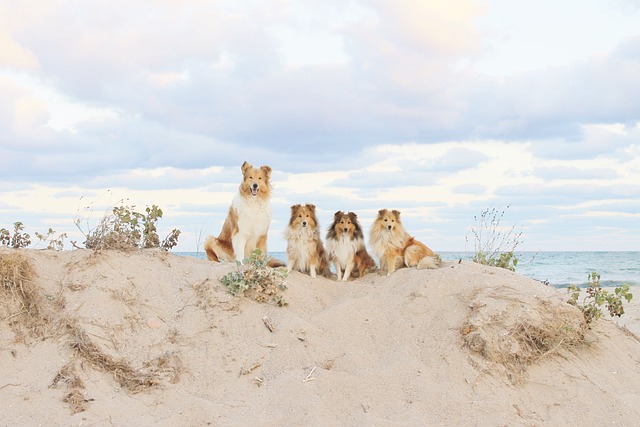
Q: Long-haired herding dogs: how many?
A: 4